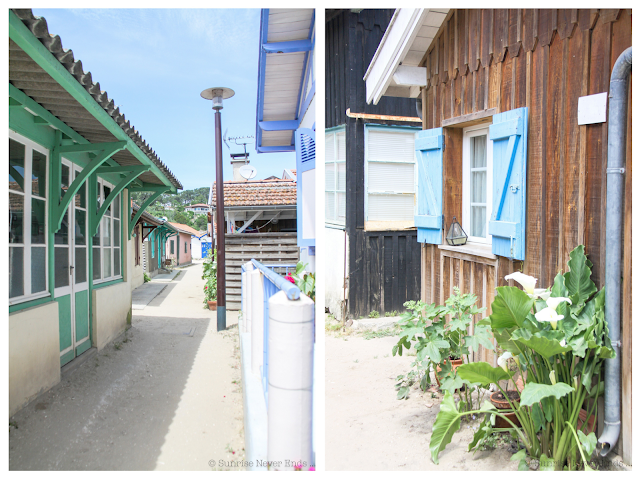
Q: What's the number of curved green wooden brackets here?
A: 3